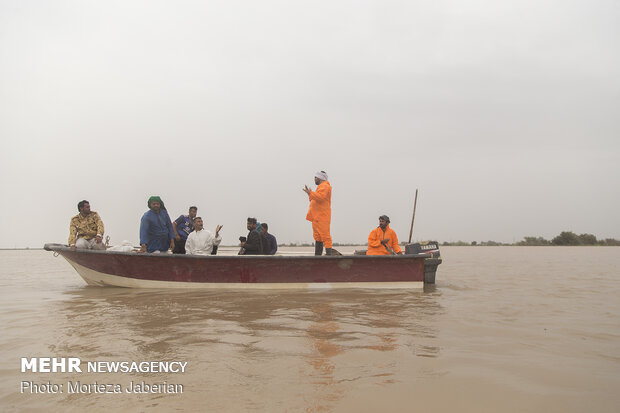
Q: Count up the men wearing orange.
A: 2